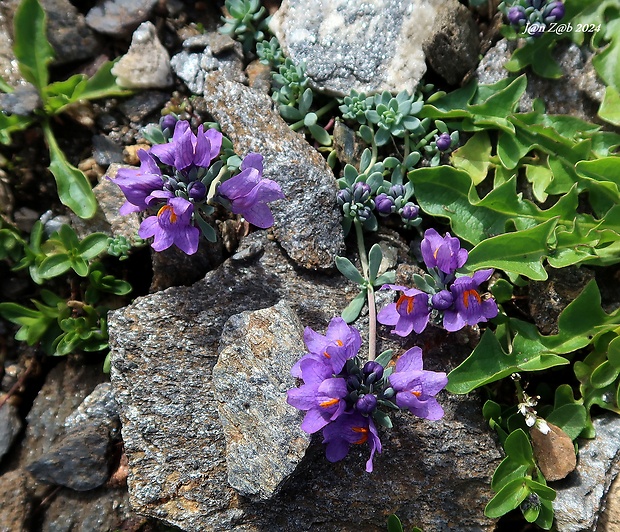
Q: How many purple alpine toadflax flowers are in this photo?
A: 11